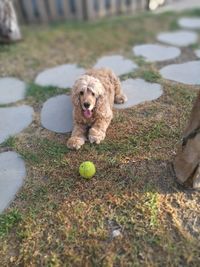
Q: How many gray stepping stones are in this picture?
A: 12